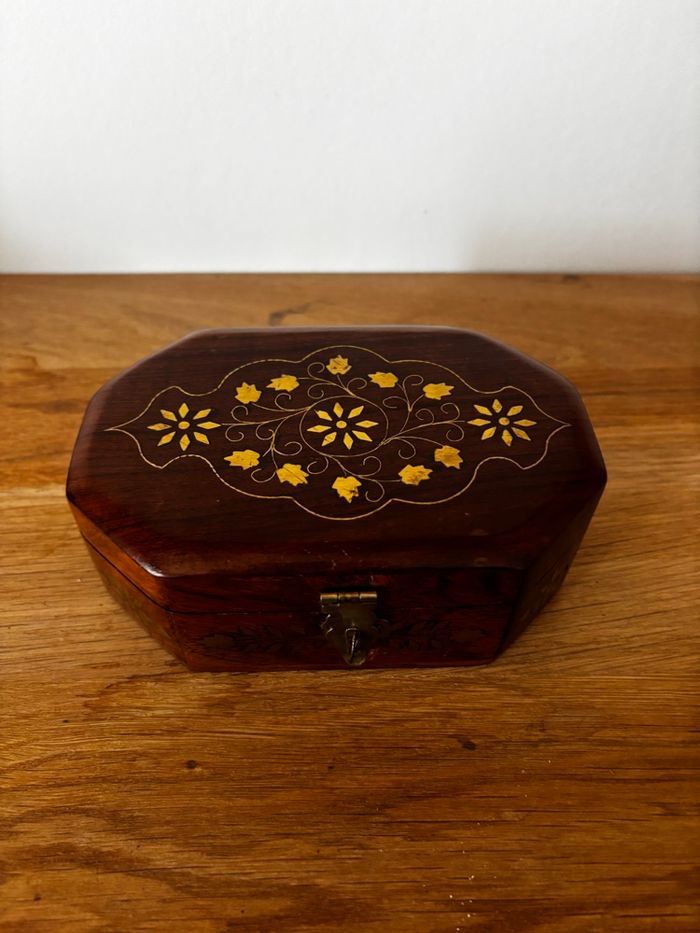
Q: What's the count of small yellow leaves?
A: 10